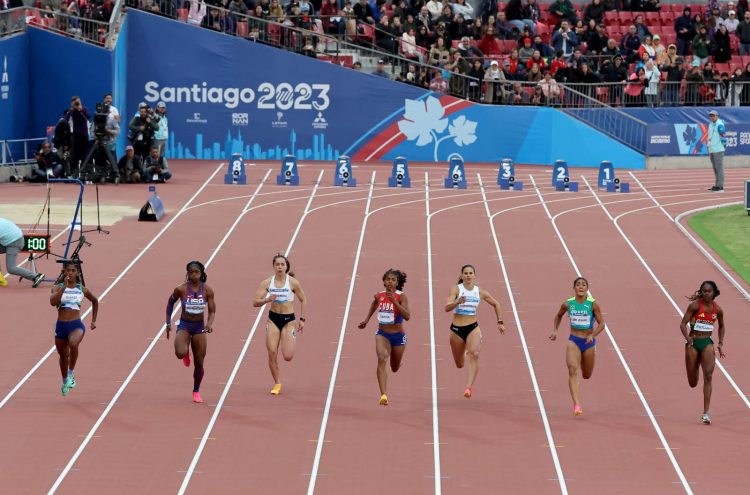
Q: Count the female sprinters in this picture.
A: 7